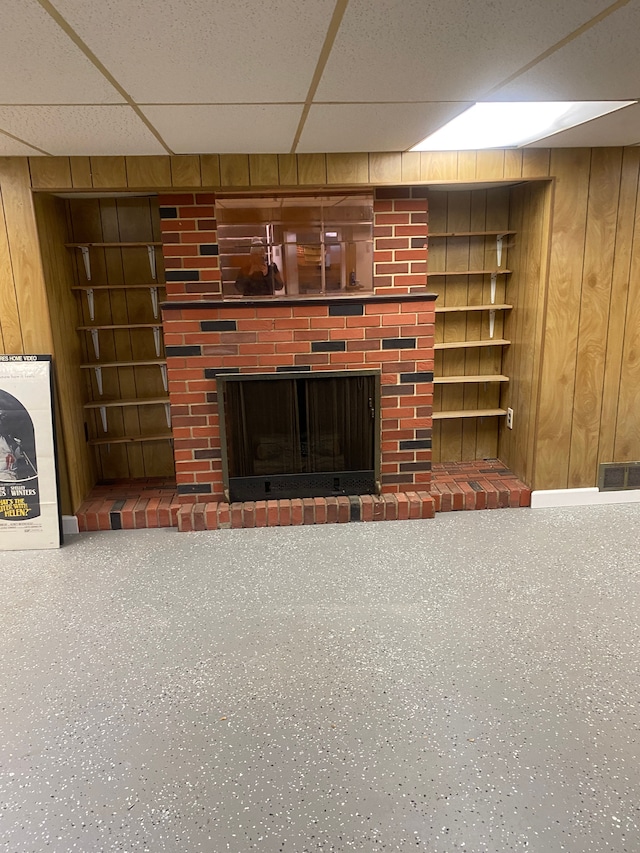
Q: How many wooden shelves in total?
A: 12